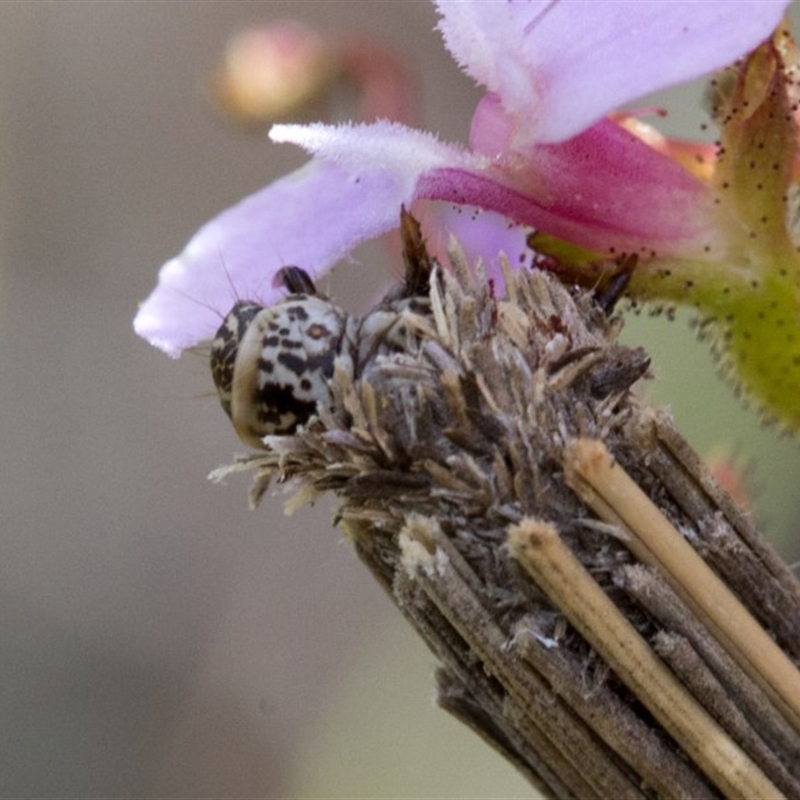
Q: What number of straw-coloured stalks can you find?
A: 2